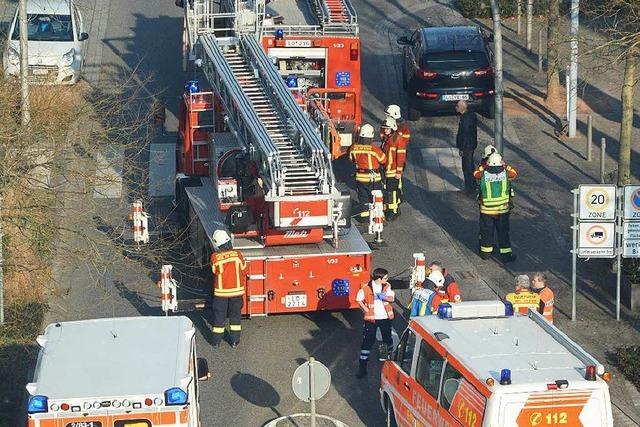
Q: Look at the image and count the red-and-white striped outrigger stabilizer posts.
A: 4